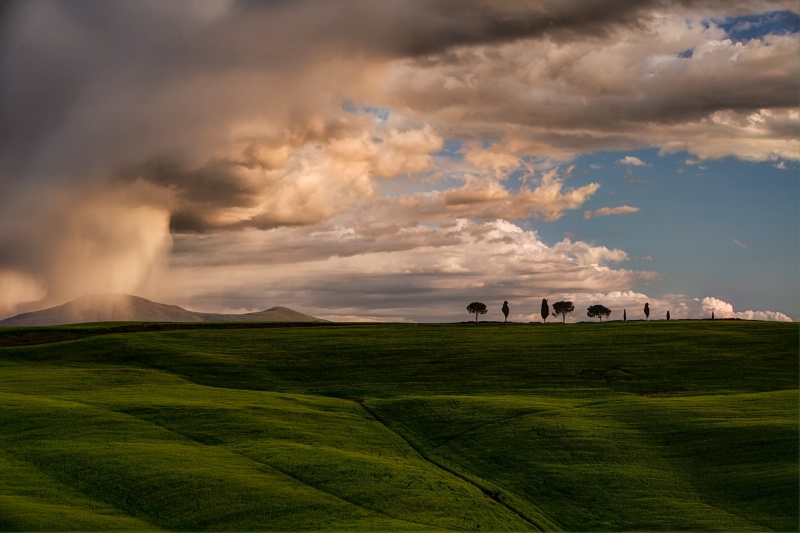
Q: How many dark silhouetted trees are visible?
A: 9